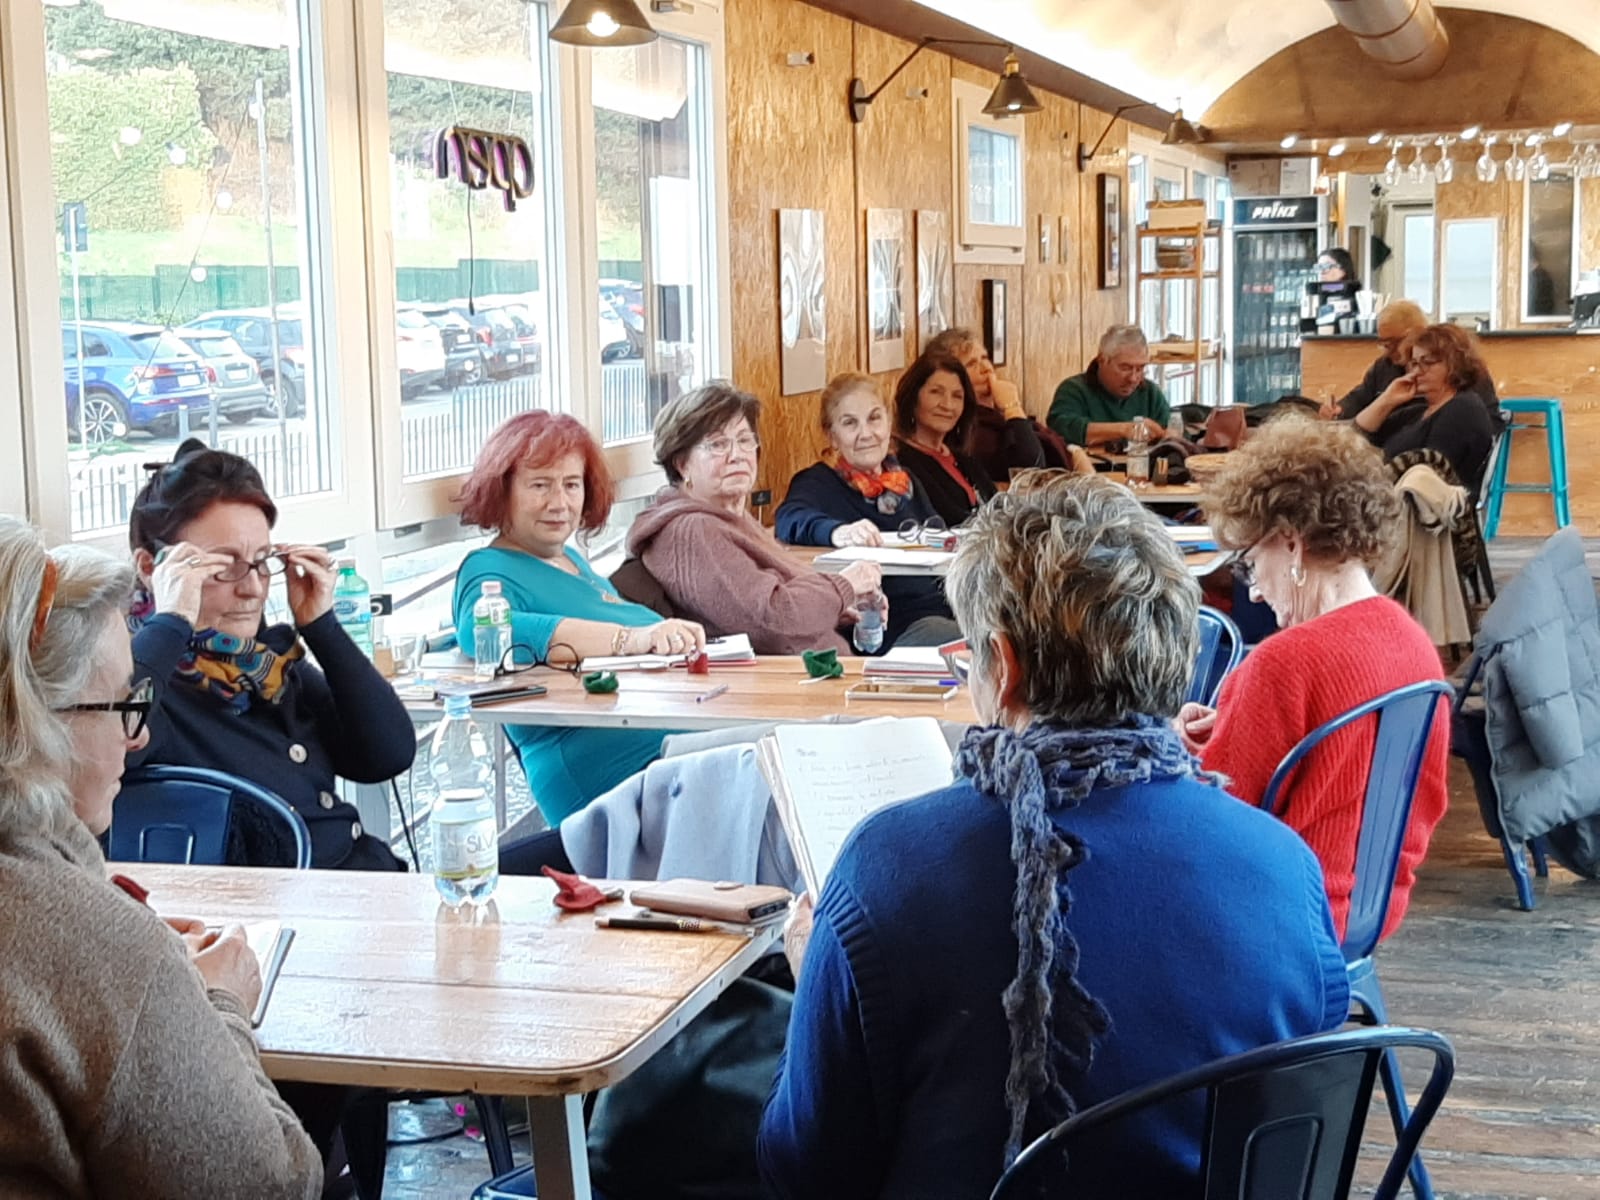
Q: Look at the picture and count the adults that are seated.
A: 12